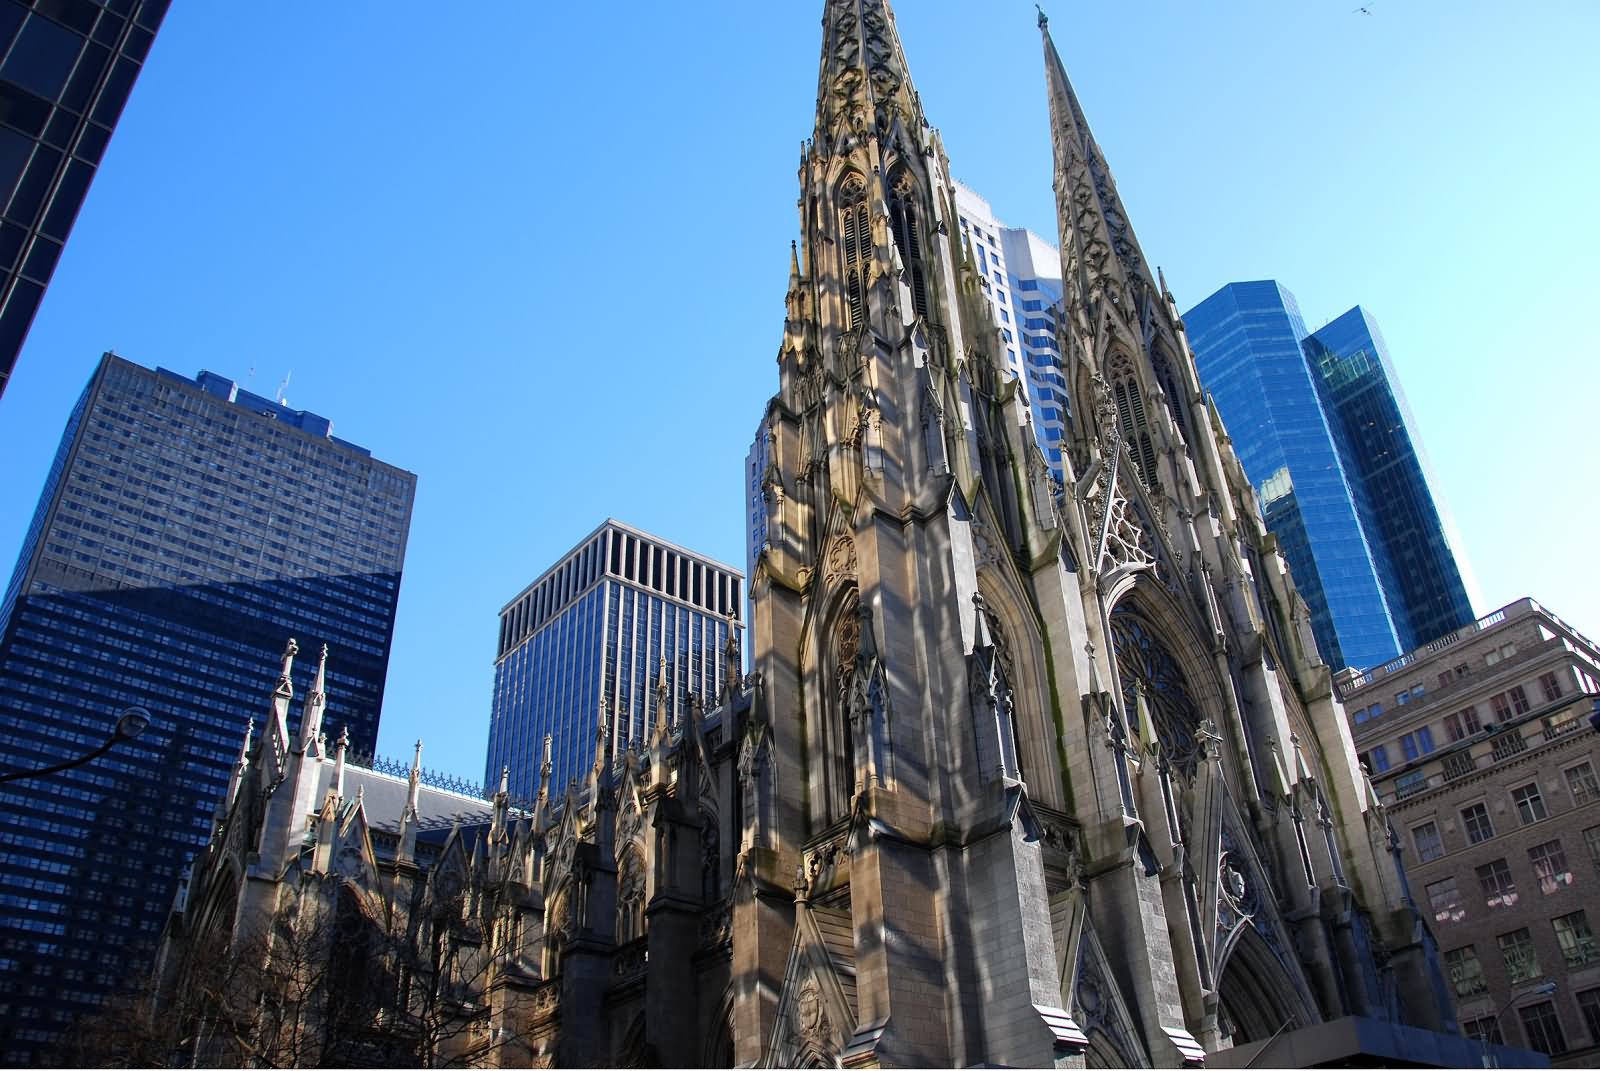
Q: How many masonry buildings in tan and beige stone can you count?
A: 2